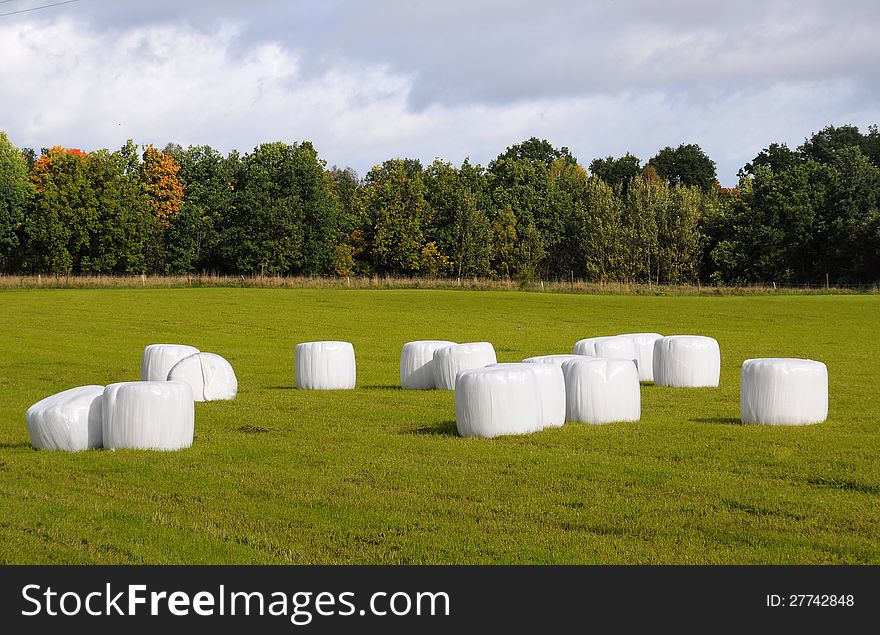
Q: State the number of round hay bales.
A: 15